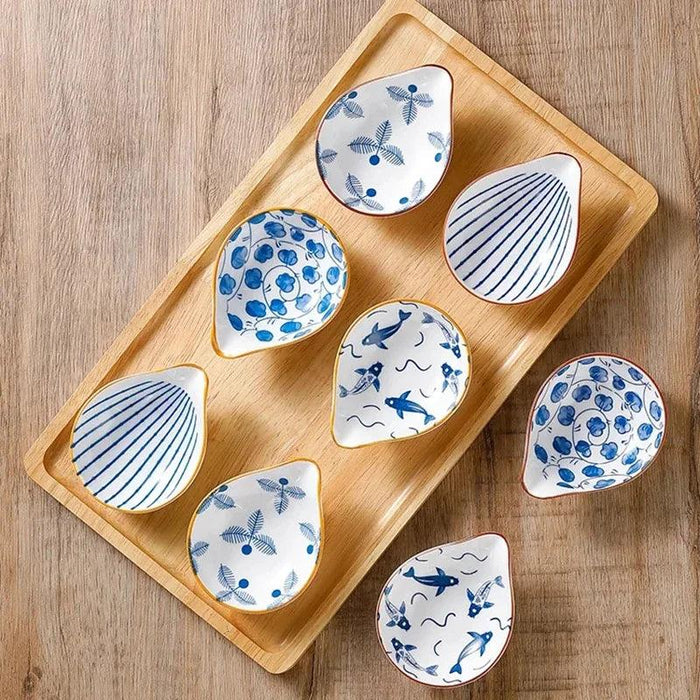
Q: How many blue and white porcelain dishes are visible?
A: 8